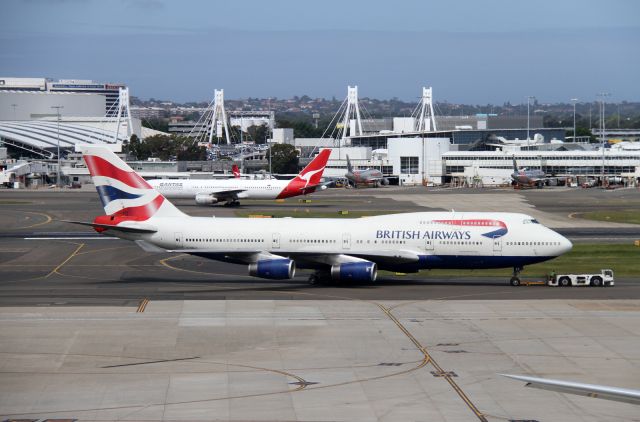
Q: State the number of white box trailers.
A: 0